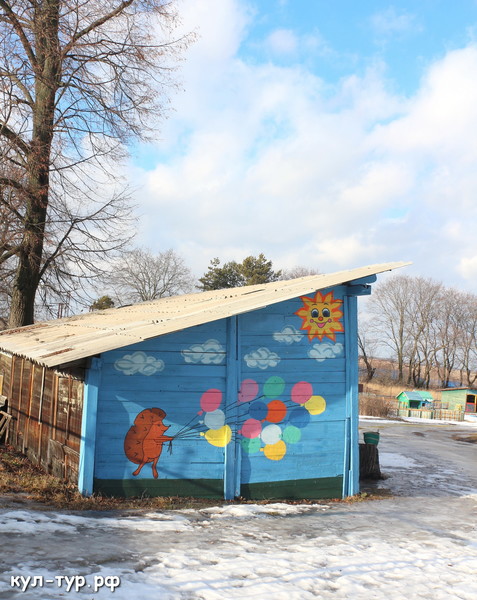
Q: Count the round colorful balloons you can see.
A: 15